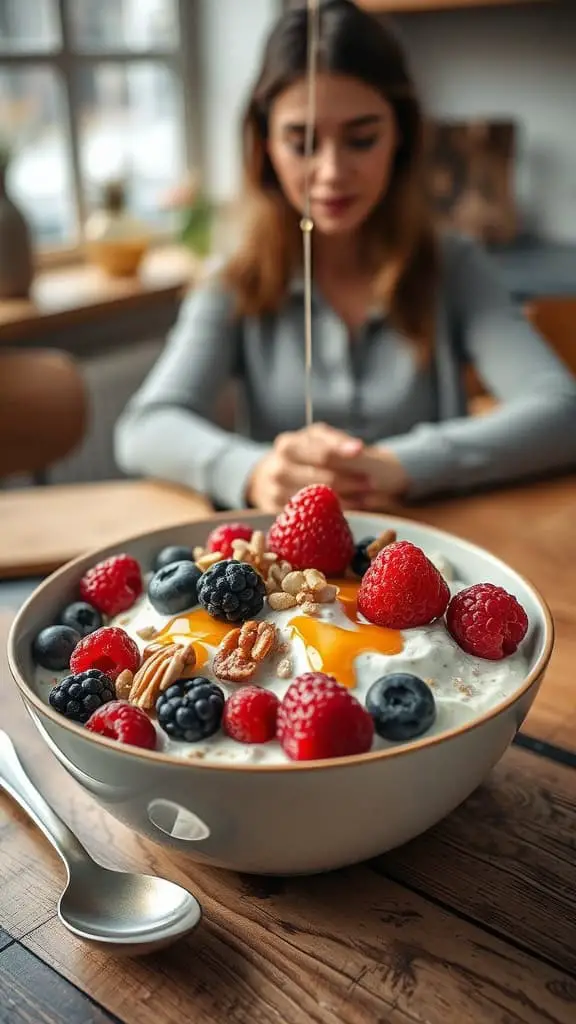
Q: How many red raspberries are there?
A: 9